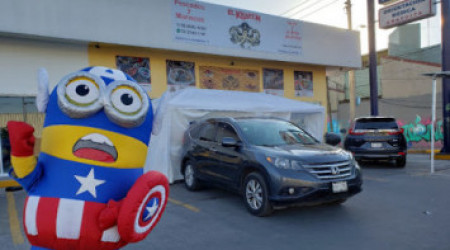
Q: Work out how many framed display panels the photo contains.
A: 5